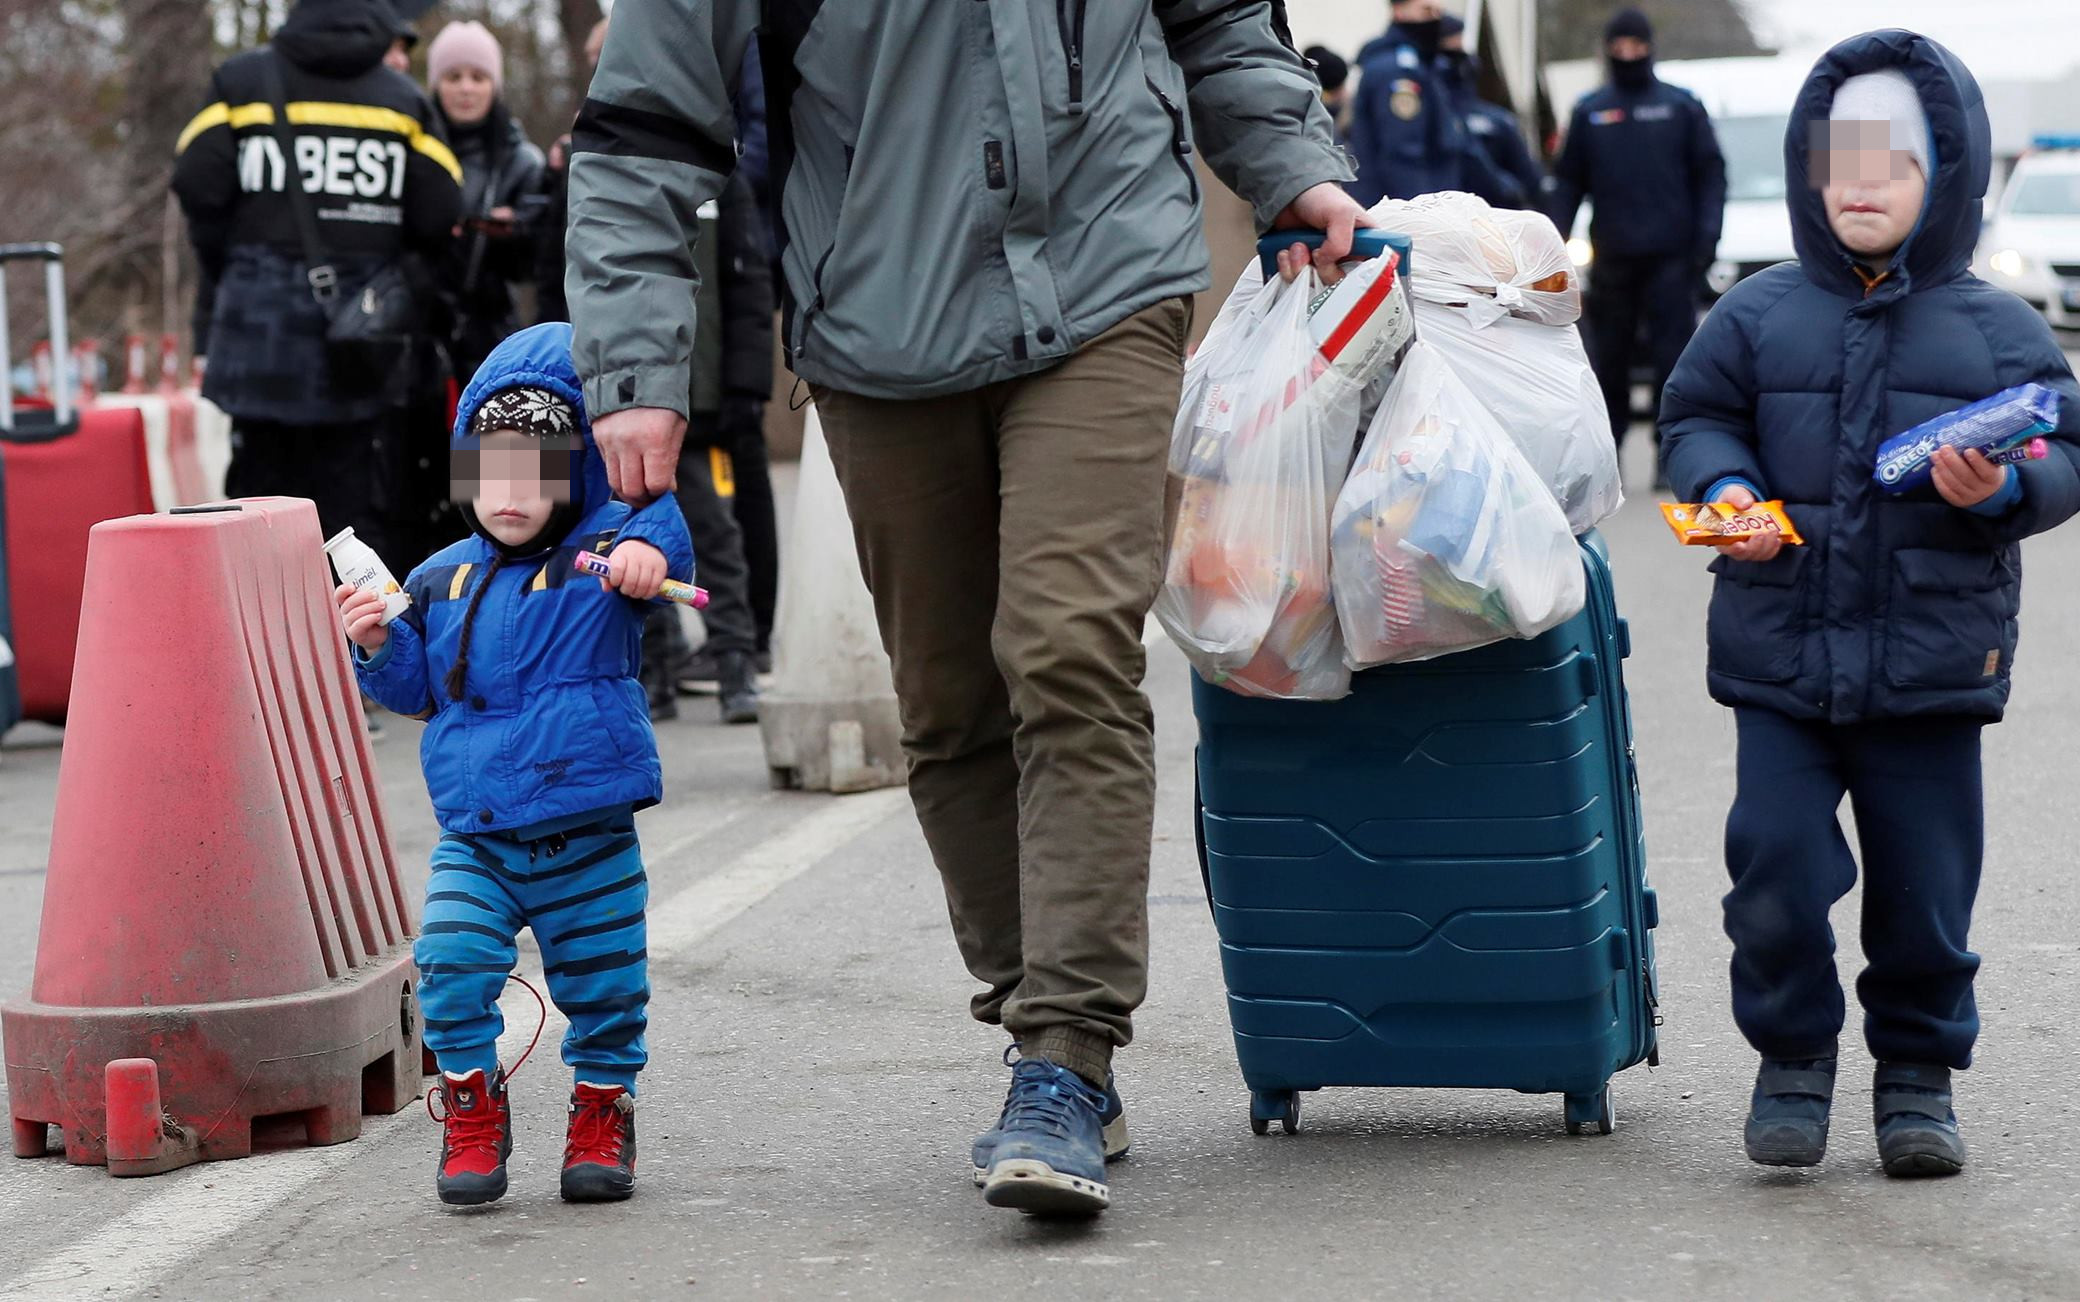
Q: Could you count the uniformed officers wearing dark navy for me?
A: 3